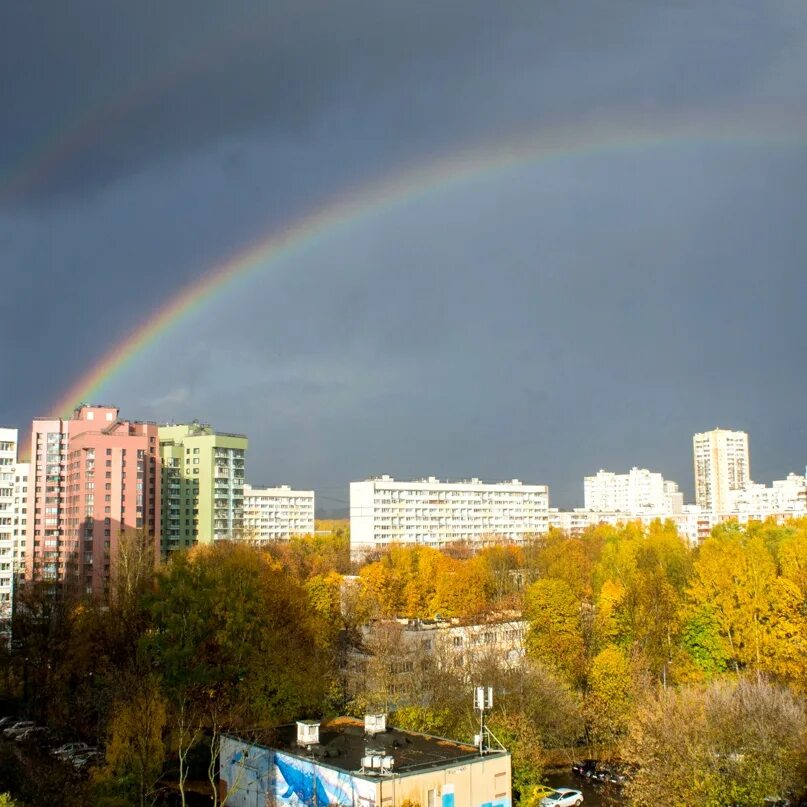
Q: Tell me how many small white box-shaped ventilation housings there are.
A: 2